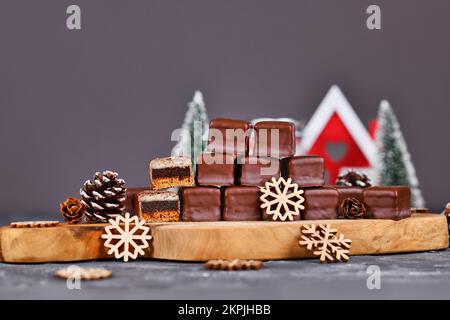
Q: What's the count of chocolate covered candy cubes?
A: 14